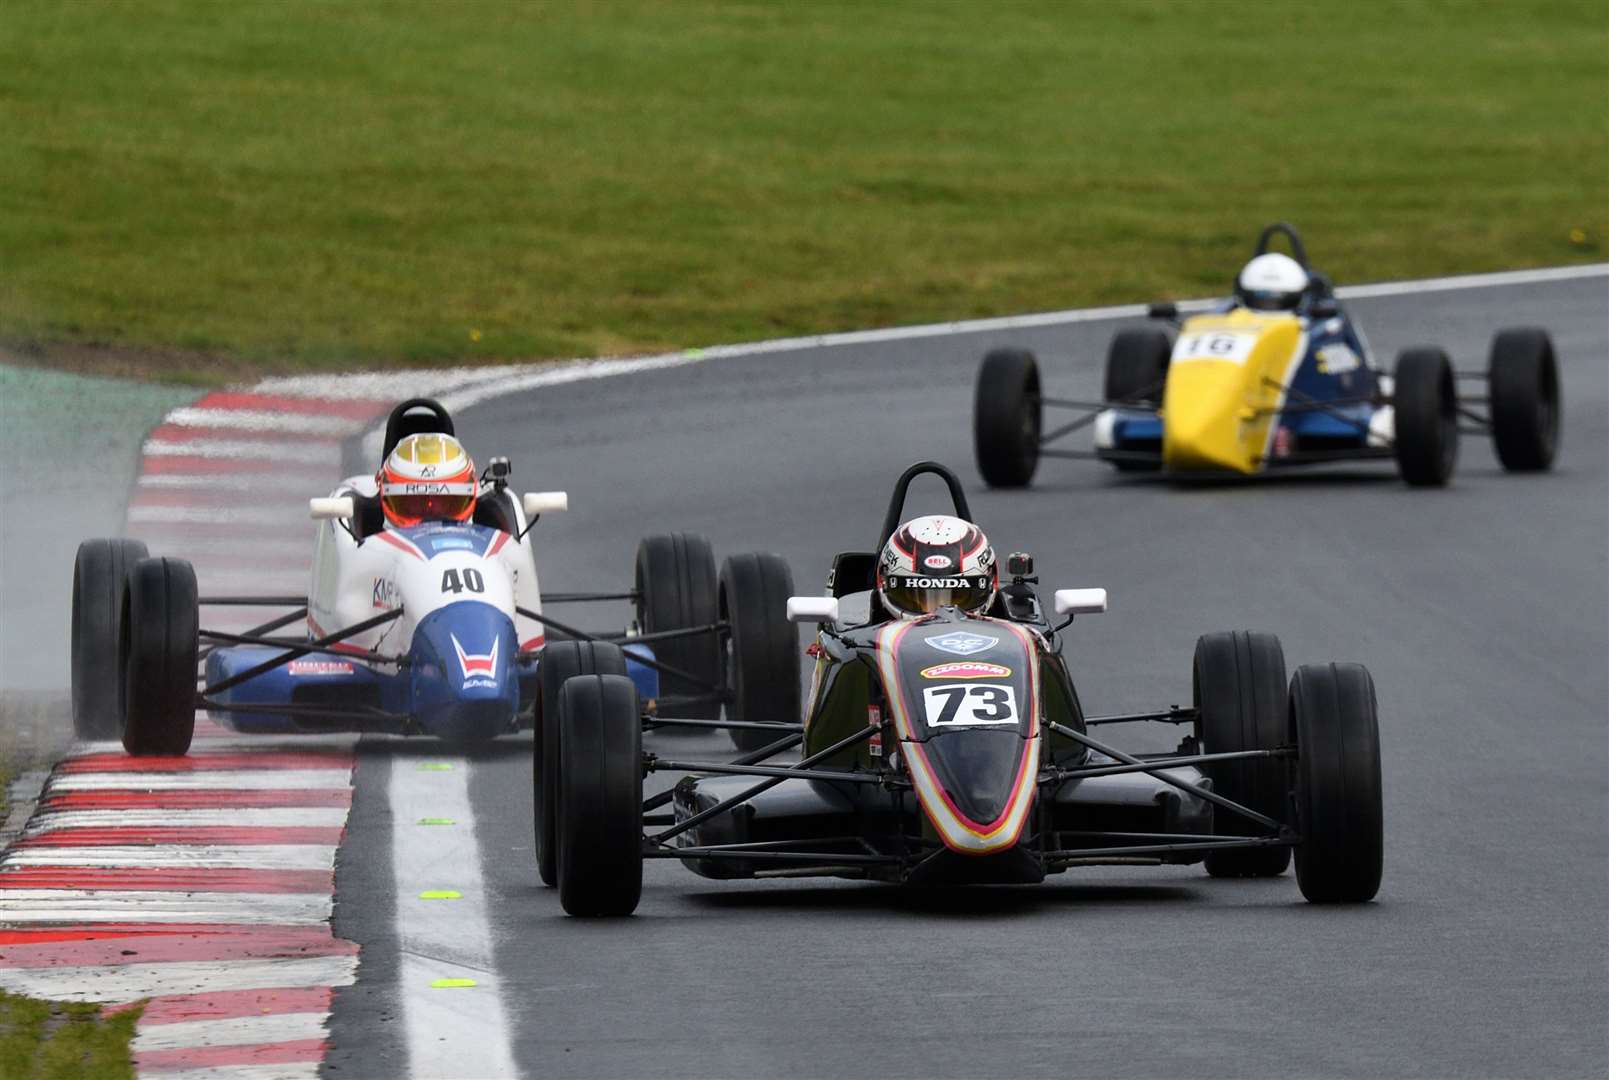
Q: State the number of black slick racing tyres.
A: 12